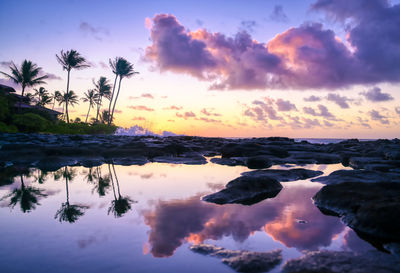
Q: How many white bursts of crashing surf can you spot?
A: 1